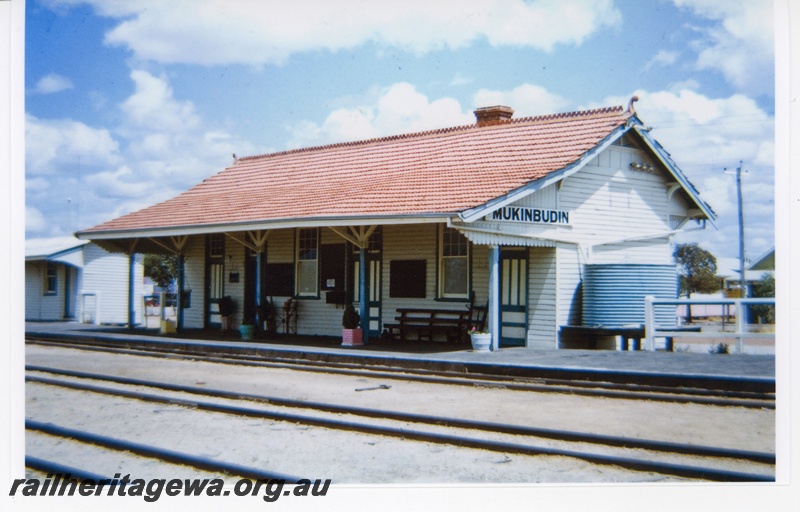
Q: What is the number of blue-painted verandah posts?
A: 5